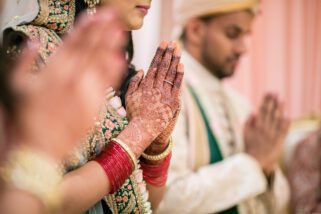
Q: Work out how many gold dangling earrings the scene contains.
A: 1